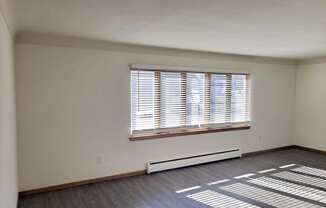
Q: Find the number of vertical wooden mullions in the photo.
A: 4